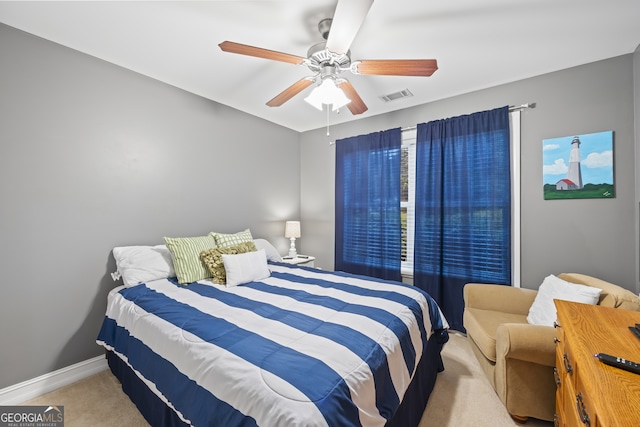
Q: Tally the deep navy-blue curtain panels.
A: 2